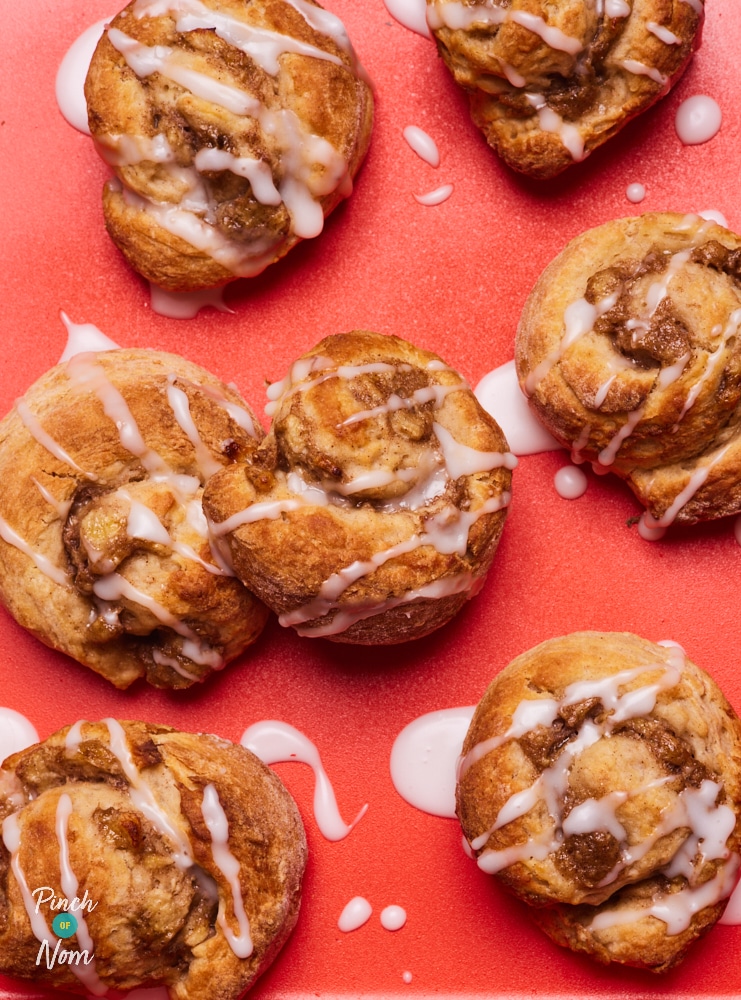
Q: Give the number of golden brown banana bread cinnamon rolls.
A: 7